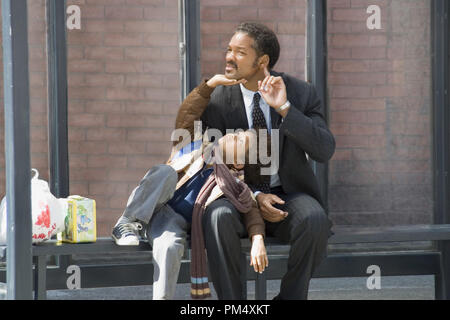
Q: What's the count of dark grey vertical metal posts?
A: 5